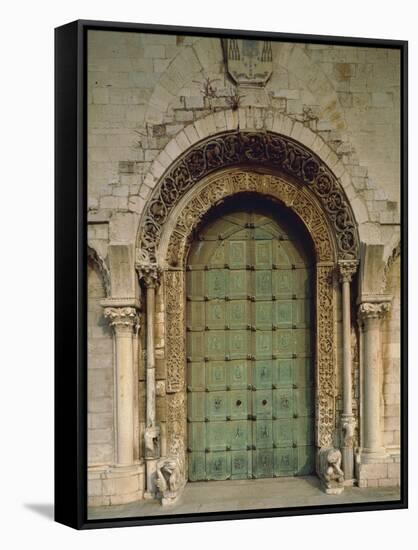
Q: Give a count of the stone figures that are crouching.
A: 2